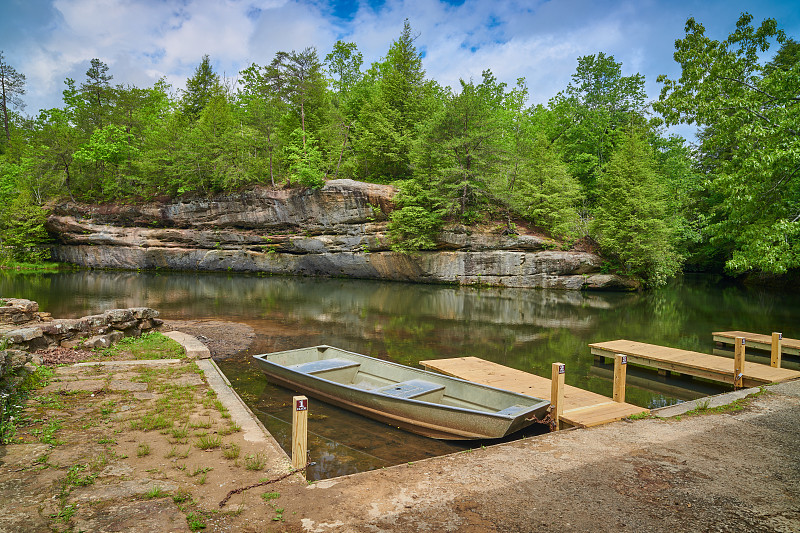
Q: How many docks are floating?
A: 3